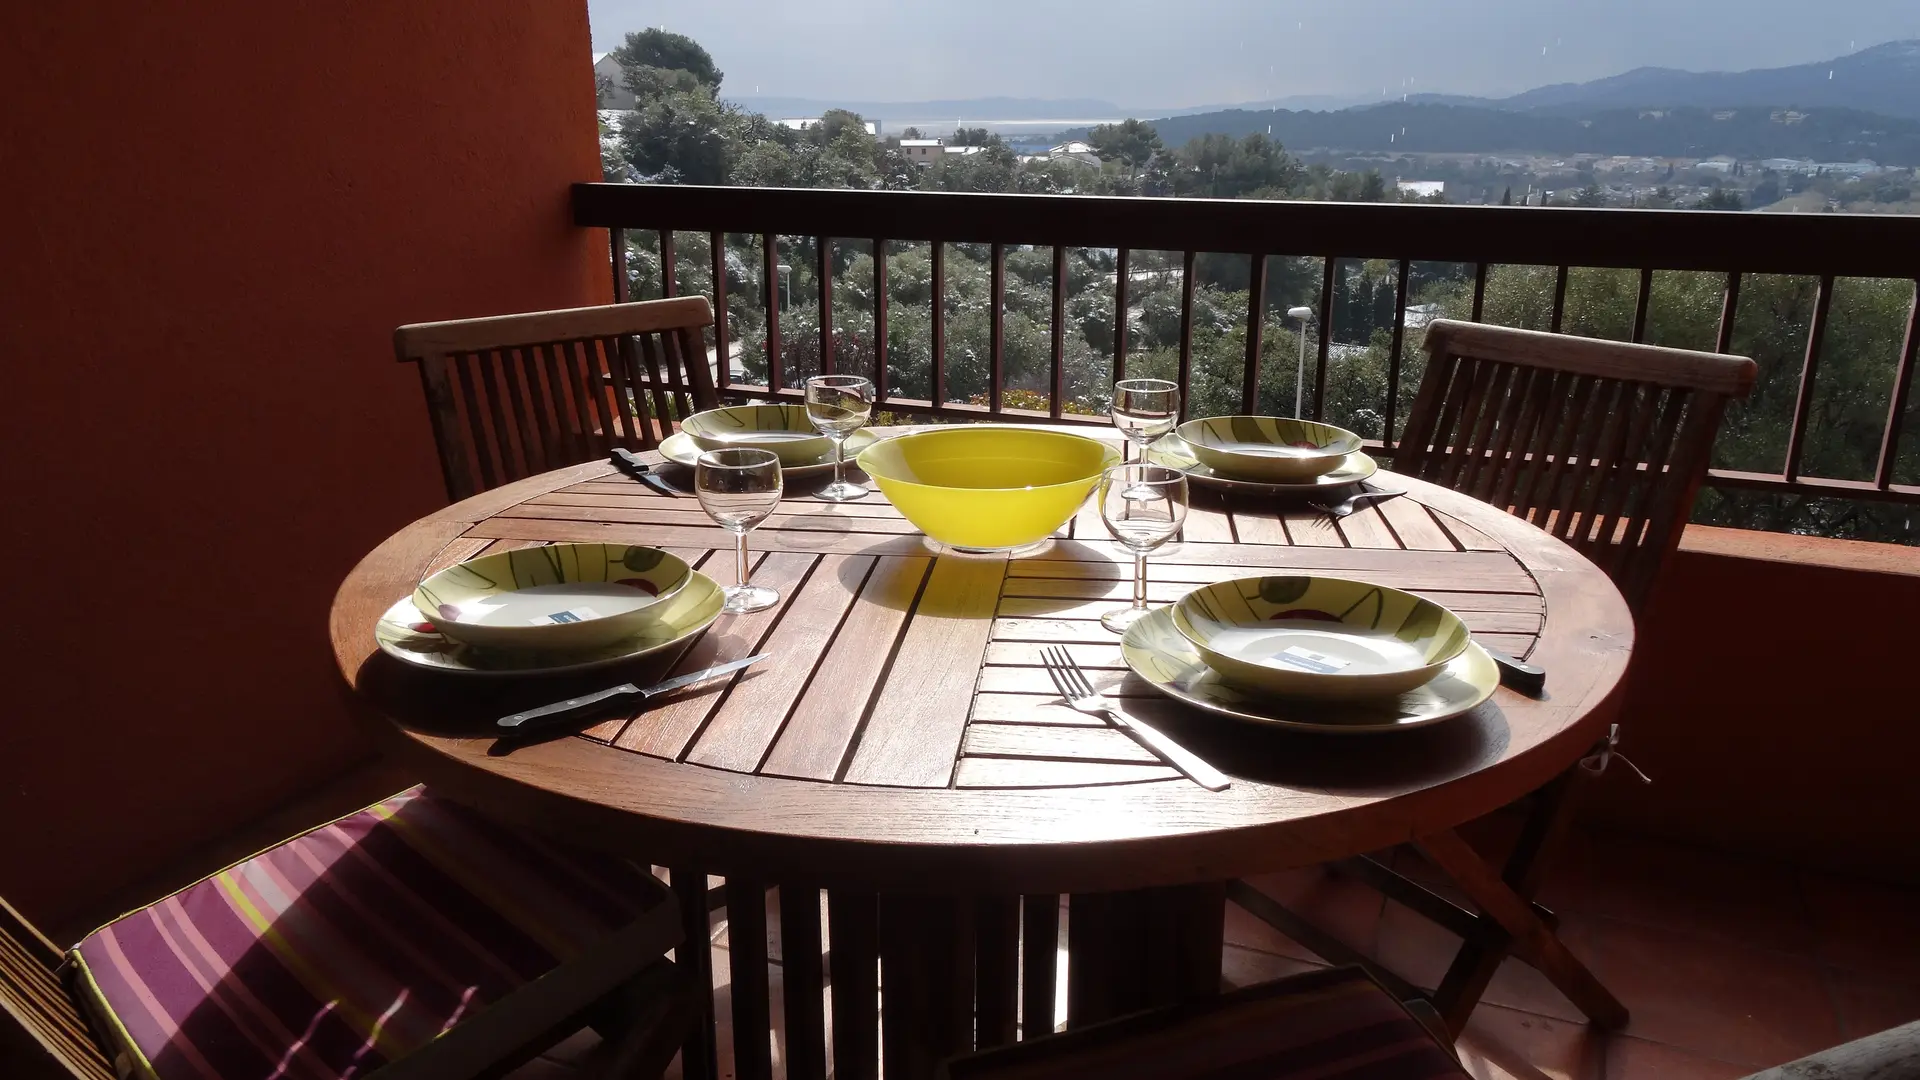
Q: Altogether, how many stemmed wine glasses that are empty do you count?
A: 4